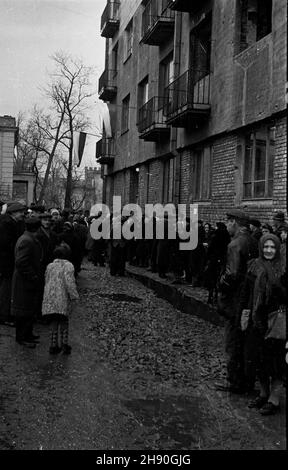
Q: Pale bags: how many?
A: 1